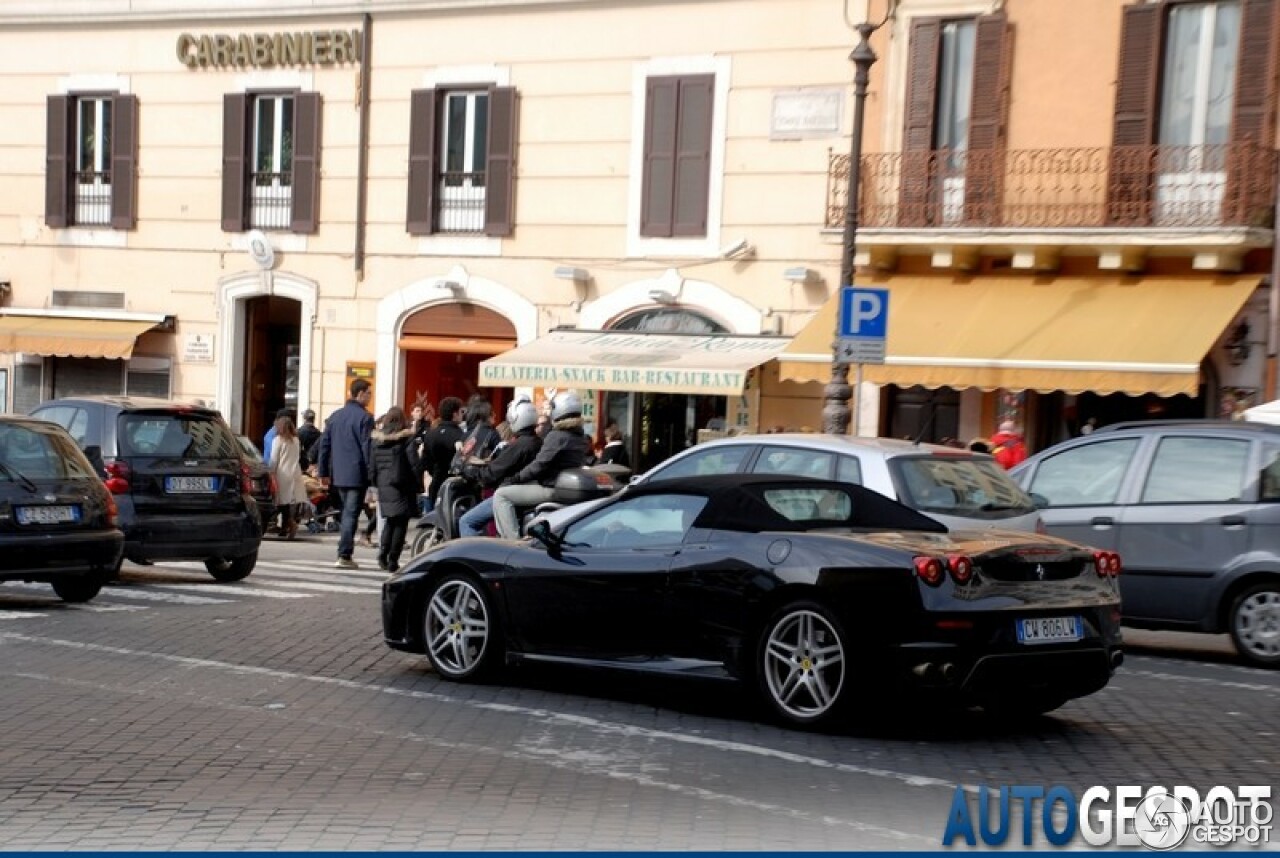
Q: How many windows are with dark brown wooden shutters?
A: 6